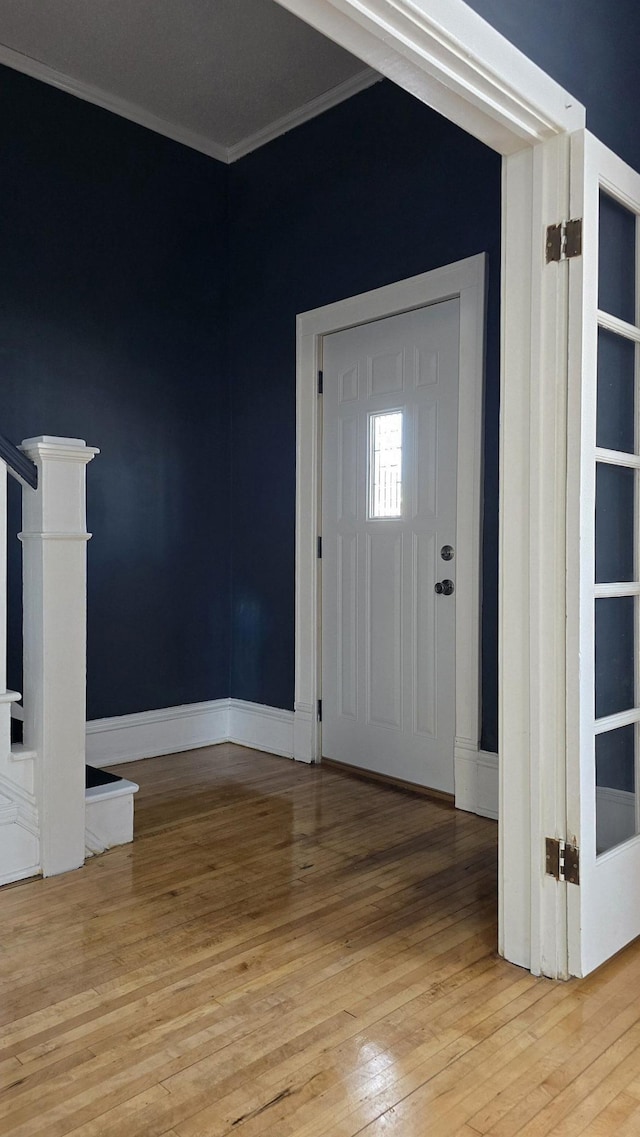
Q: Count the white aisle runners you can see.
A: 0